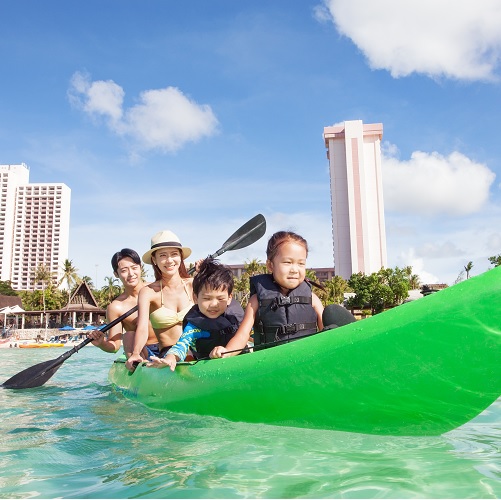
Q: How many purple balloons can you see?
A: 0